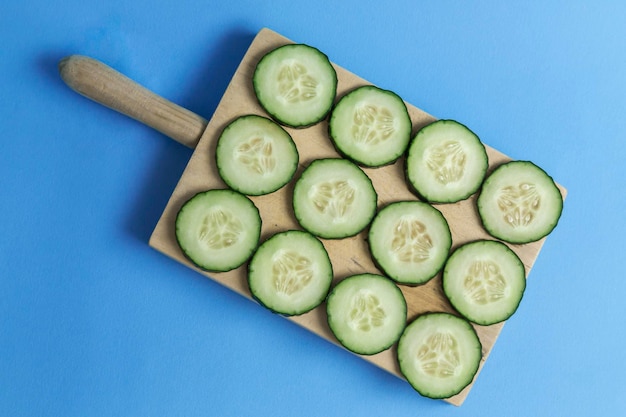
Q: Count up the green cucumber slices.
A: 12